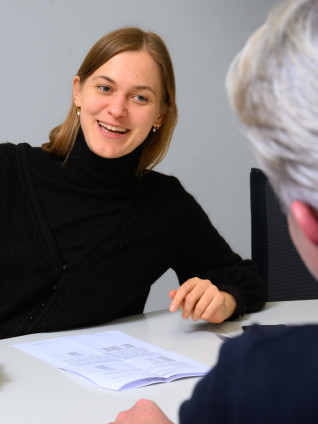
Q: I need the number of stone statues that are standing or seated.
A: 0